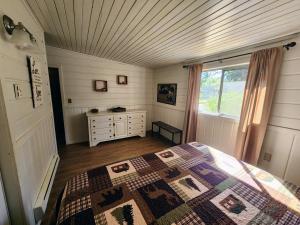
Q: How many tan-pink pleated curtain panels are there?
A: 2